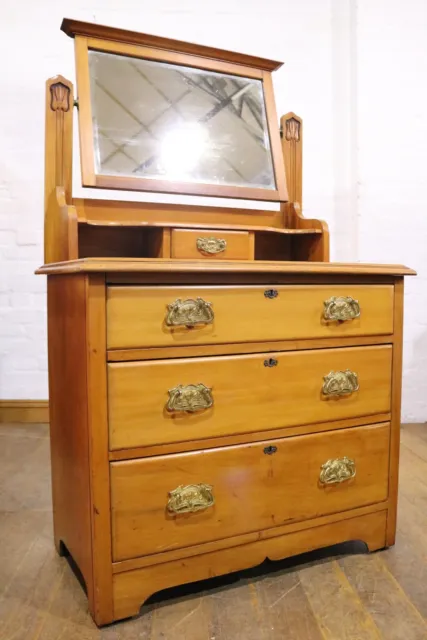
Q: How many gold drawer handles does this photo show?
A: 7